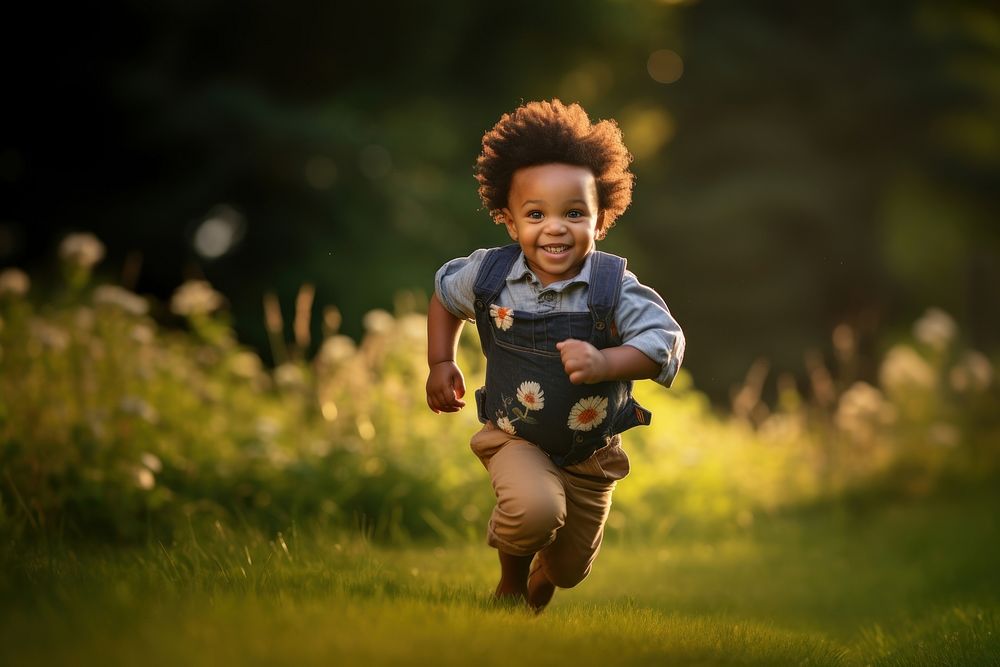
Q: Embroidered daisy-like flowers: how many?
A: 4